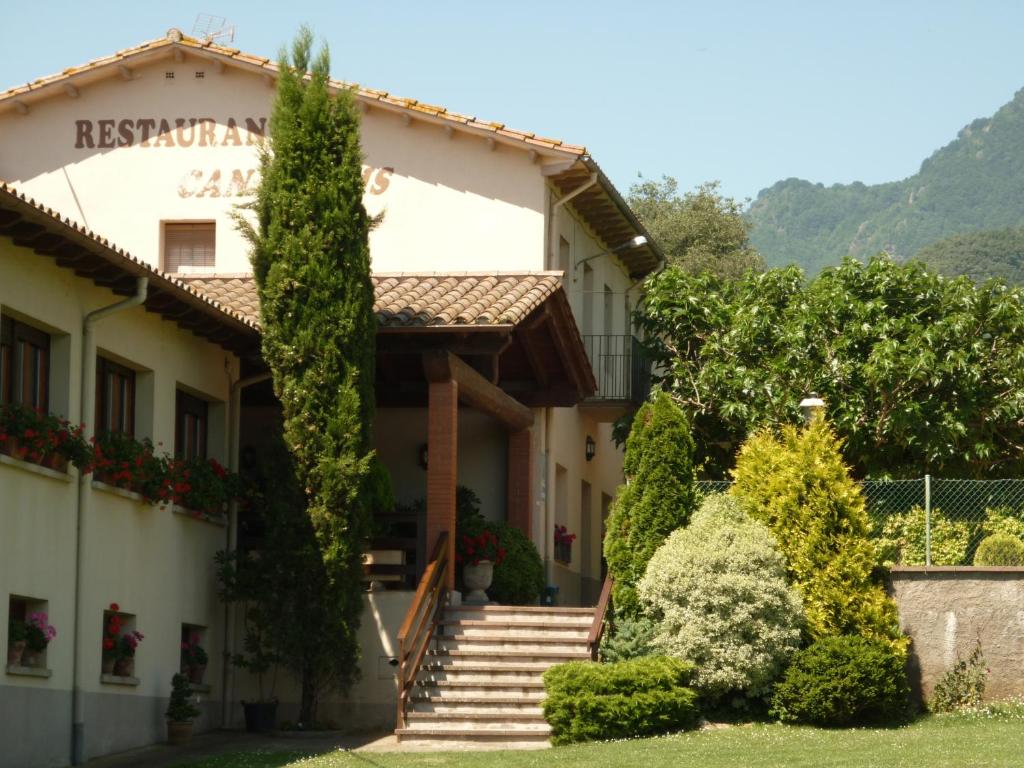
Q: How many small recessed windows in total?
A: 3